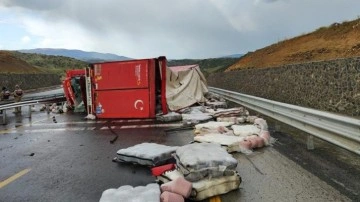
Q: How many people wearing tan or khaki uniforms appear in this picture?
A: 2